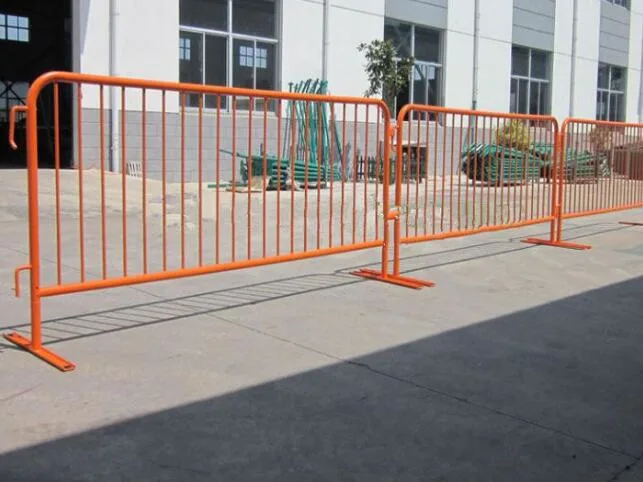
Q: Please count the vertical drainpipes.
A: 4